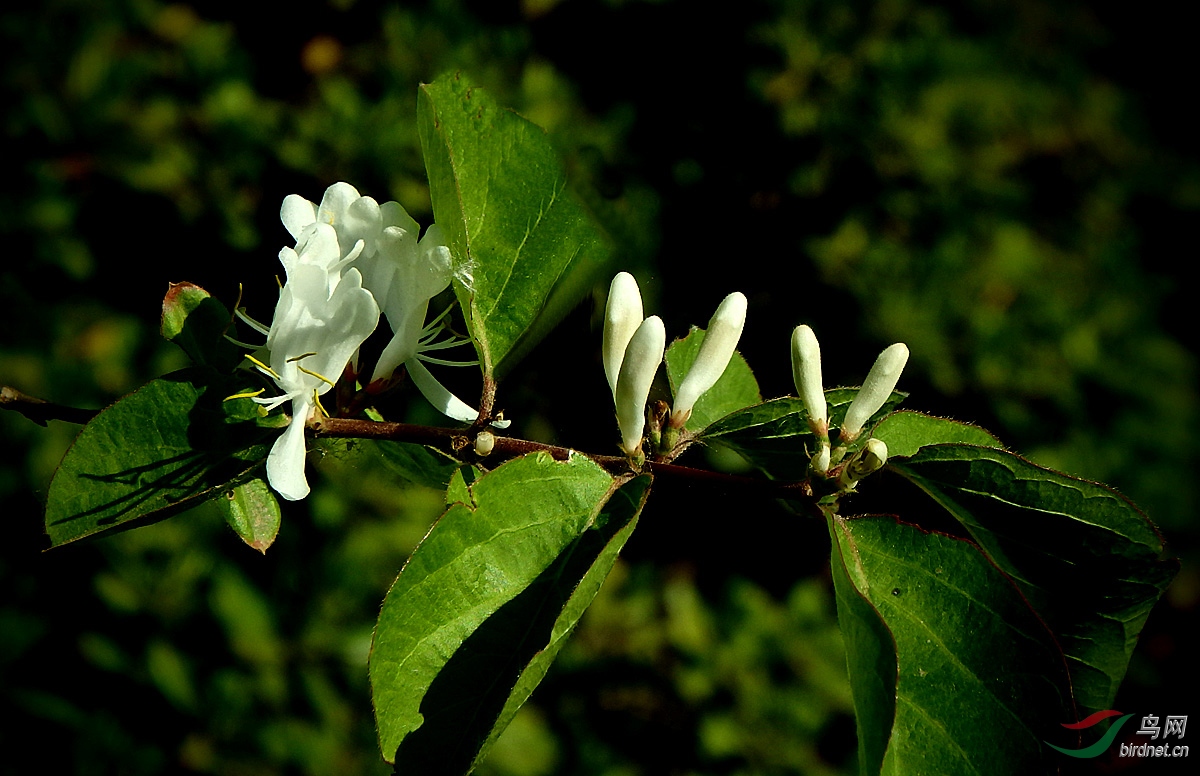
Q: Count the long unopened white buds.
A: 5